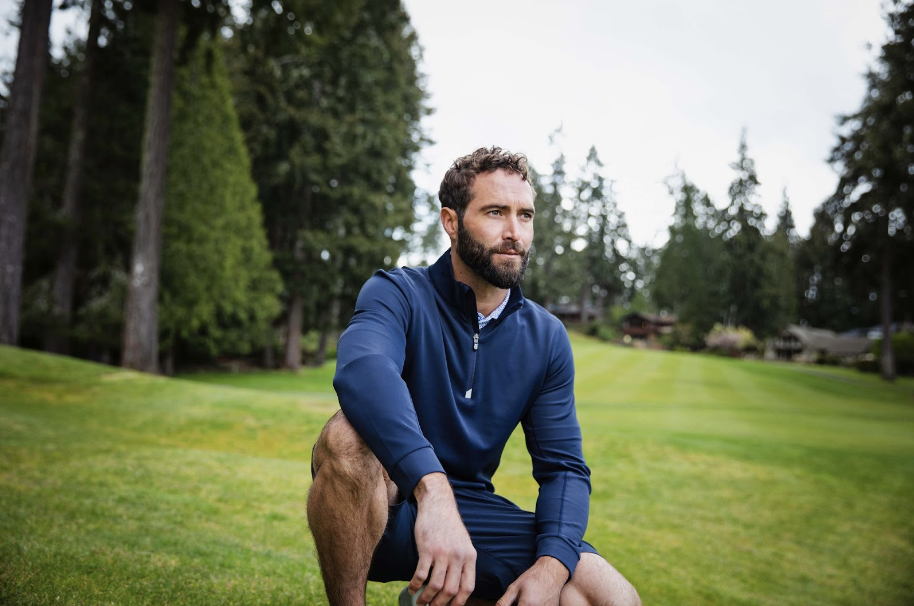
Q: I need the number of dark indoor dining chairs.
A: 0